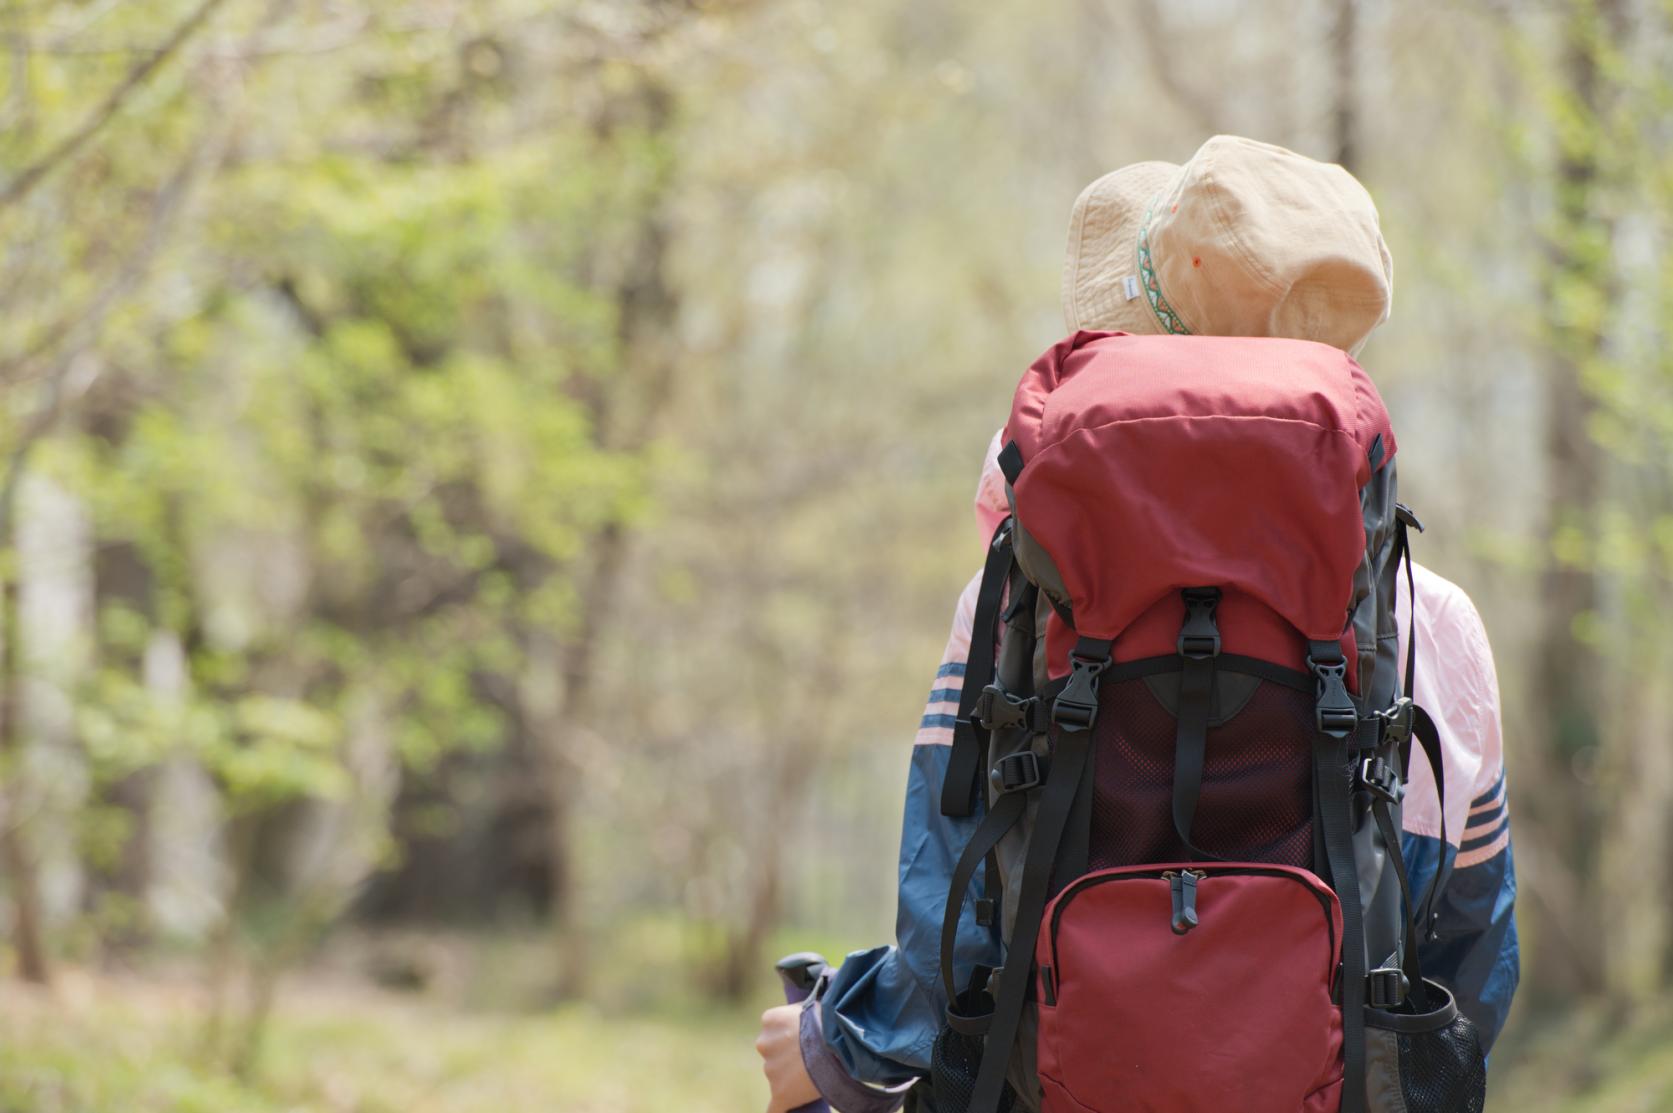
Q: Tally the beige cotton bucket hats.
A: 1